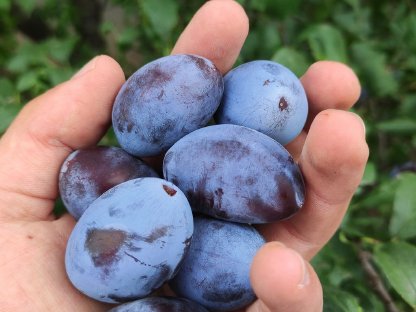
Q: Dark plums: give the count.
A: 7